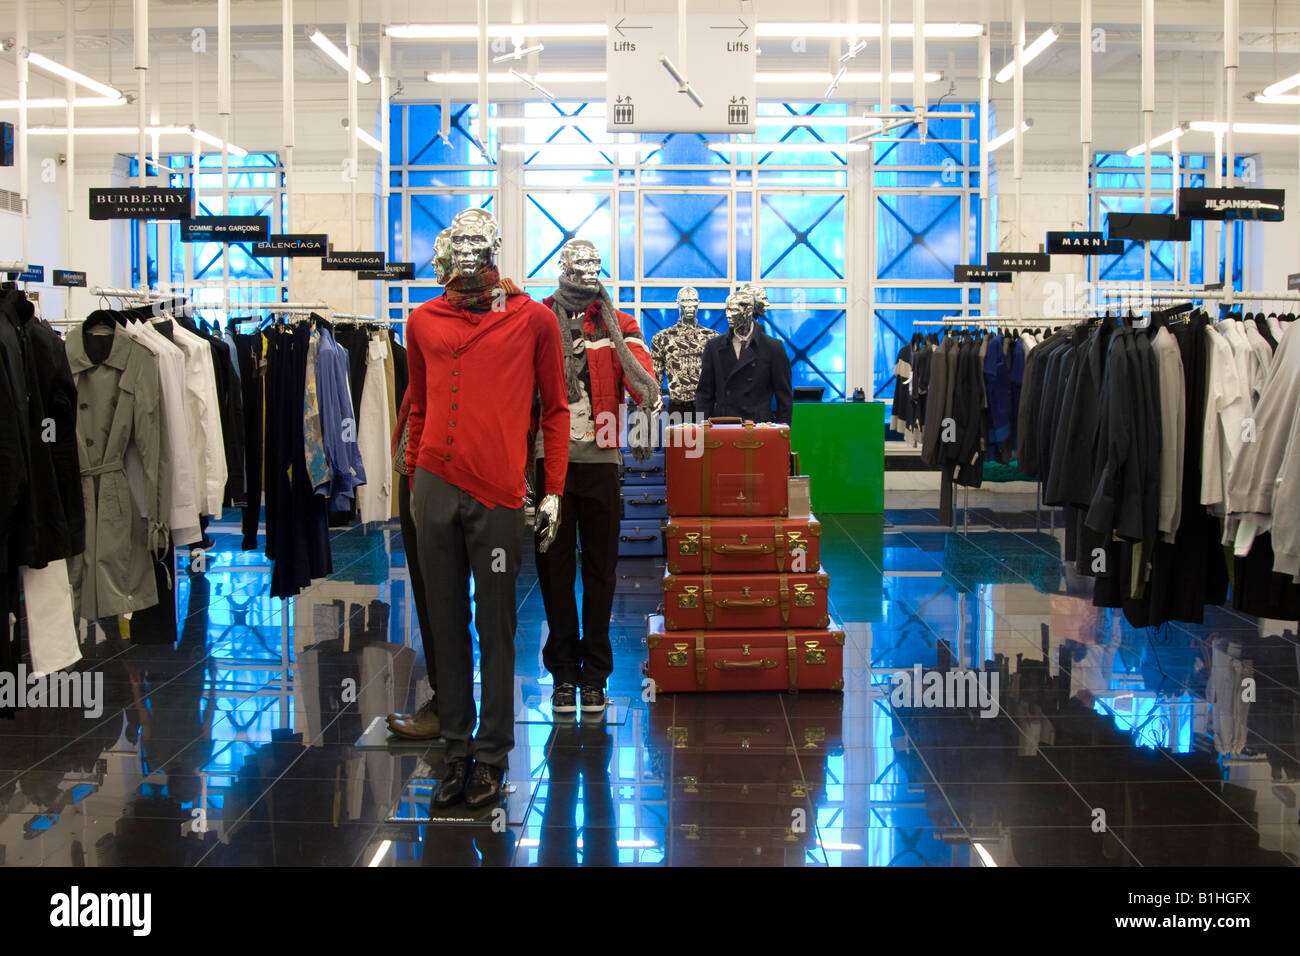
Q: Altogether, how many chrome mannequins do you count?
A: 6